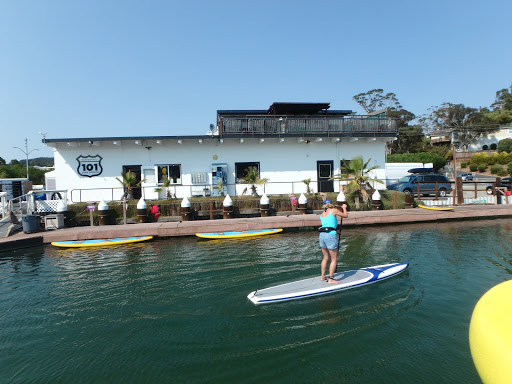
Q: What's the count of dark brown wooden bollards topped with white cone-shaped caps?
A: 9